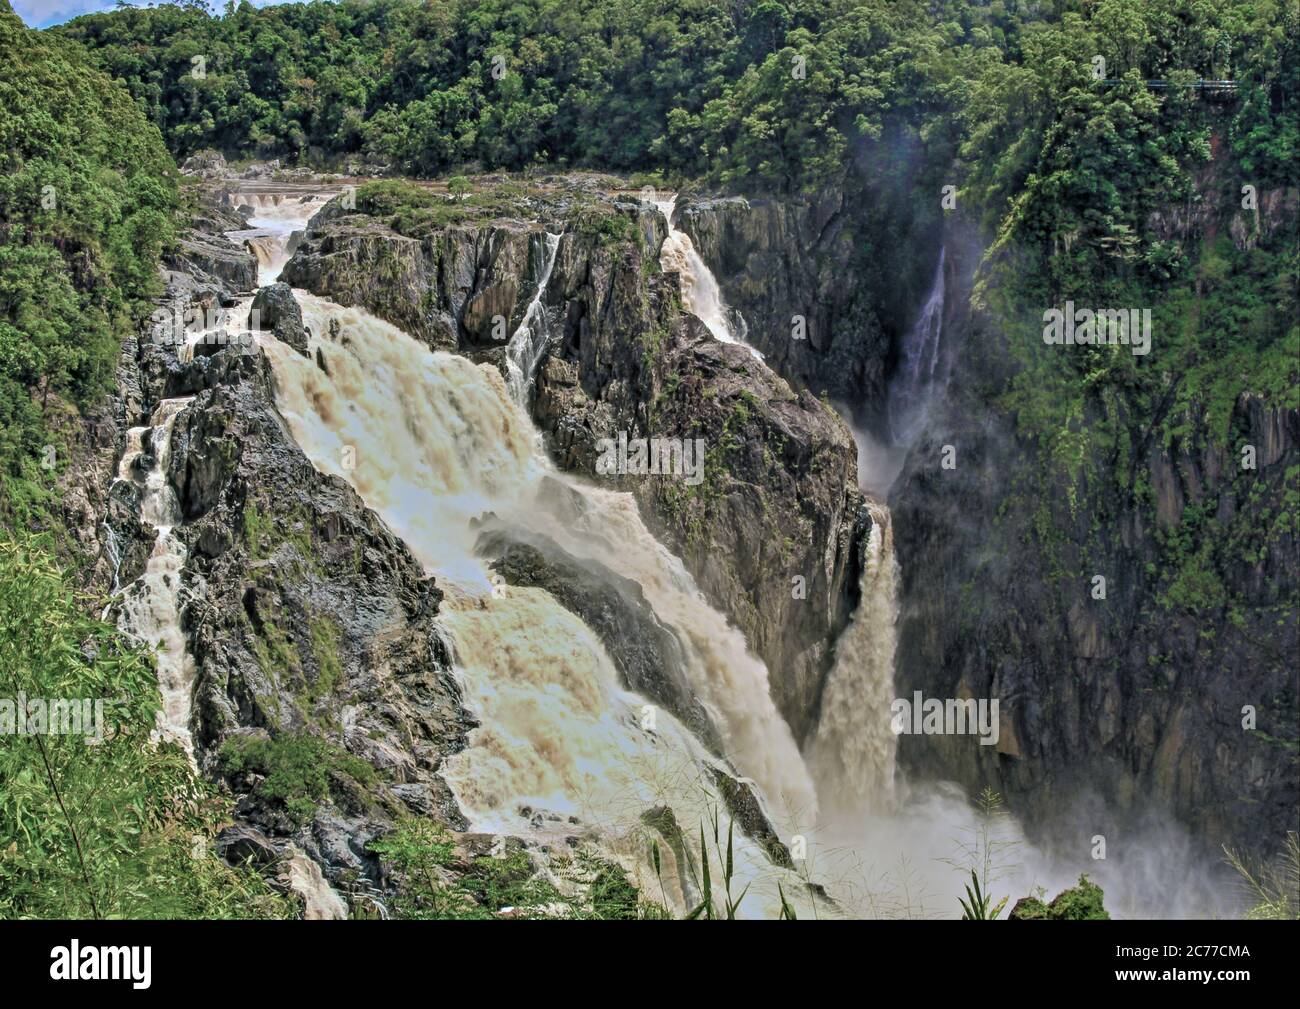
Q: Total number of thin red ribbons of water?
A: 0